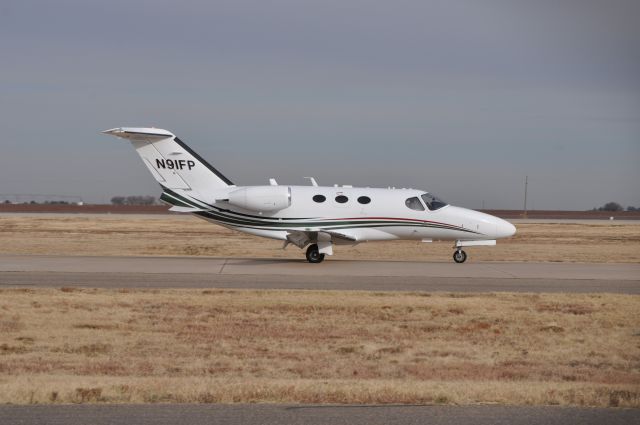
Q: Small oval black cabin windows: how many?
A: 3